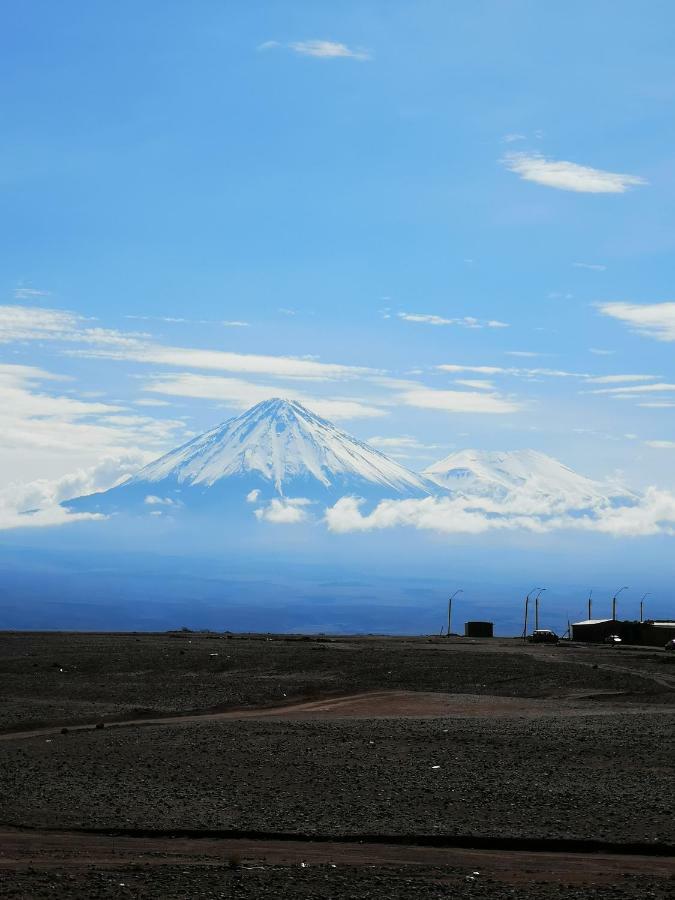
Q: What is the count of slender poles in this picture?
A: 6